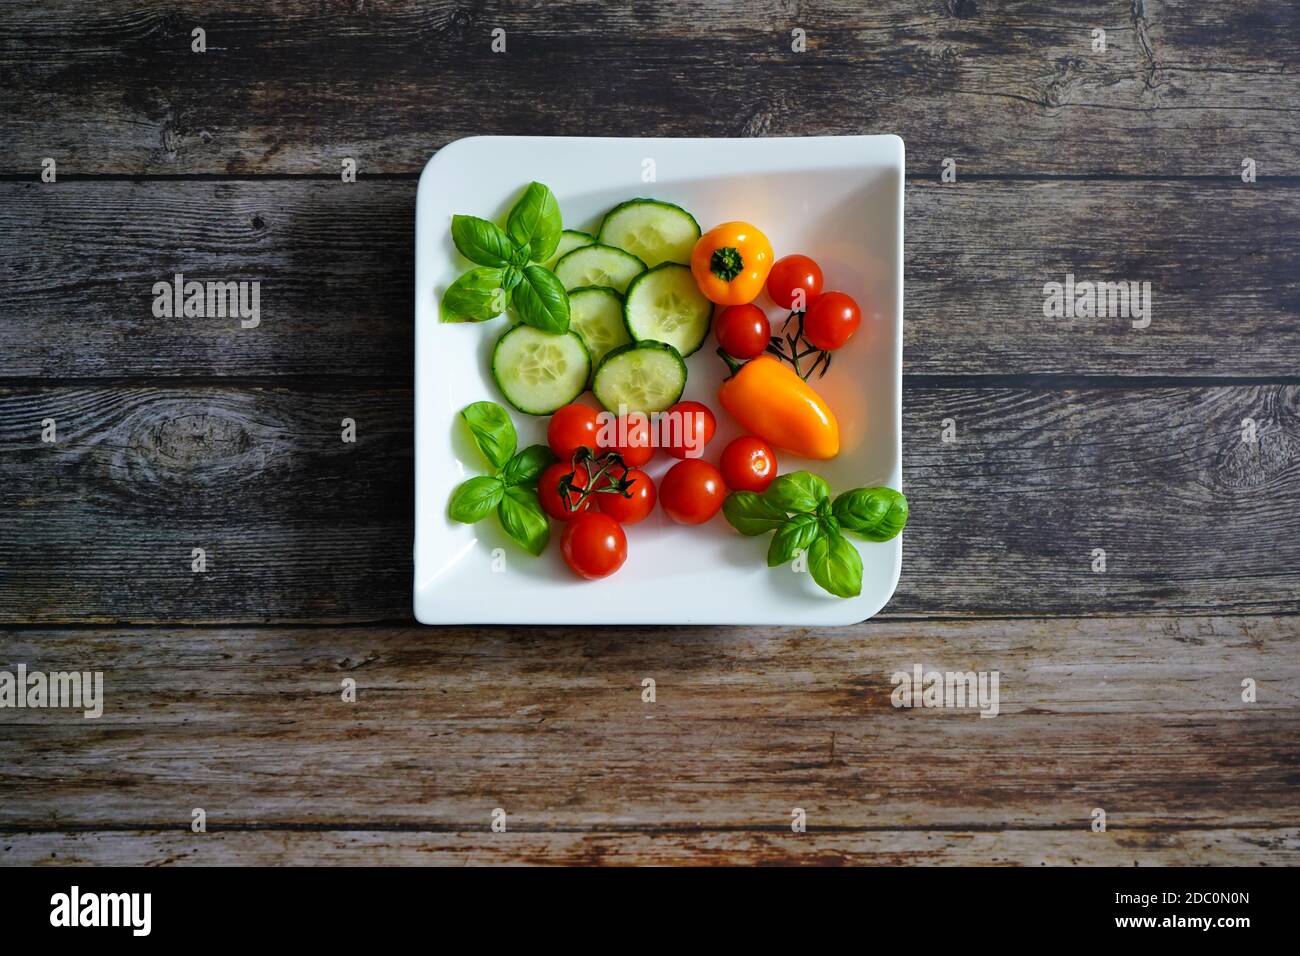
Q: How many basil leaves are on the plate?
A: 13